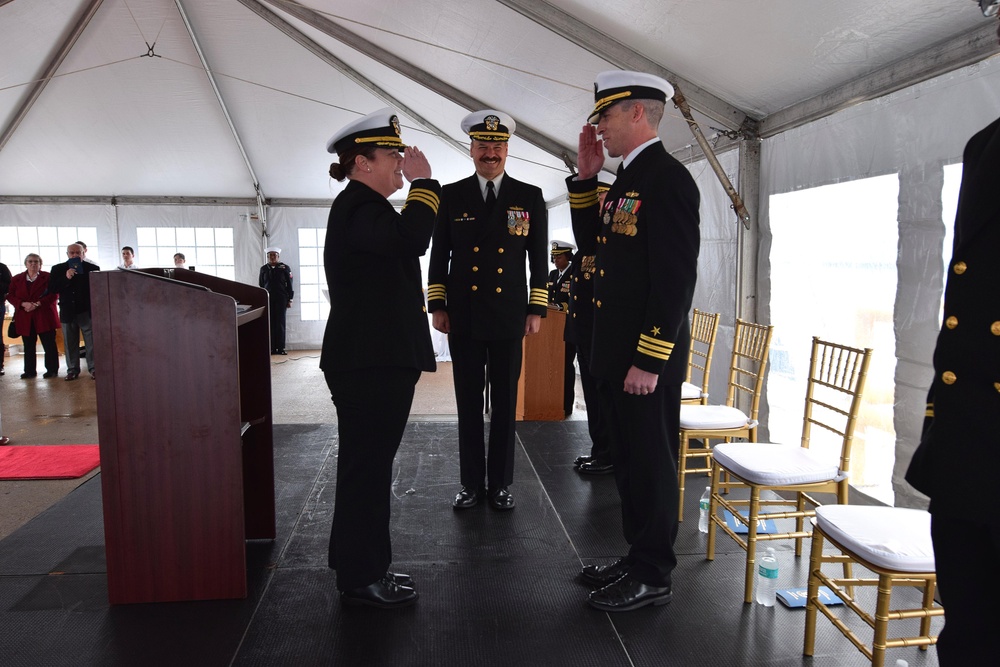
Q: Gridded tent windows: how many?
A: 3